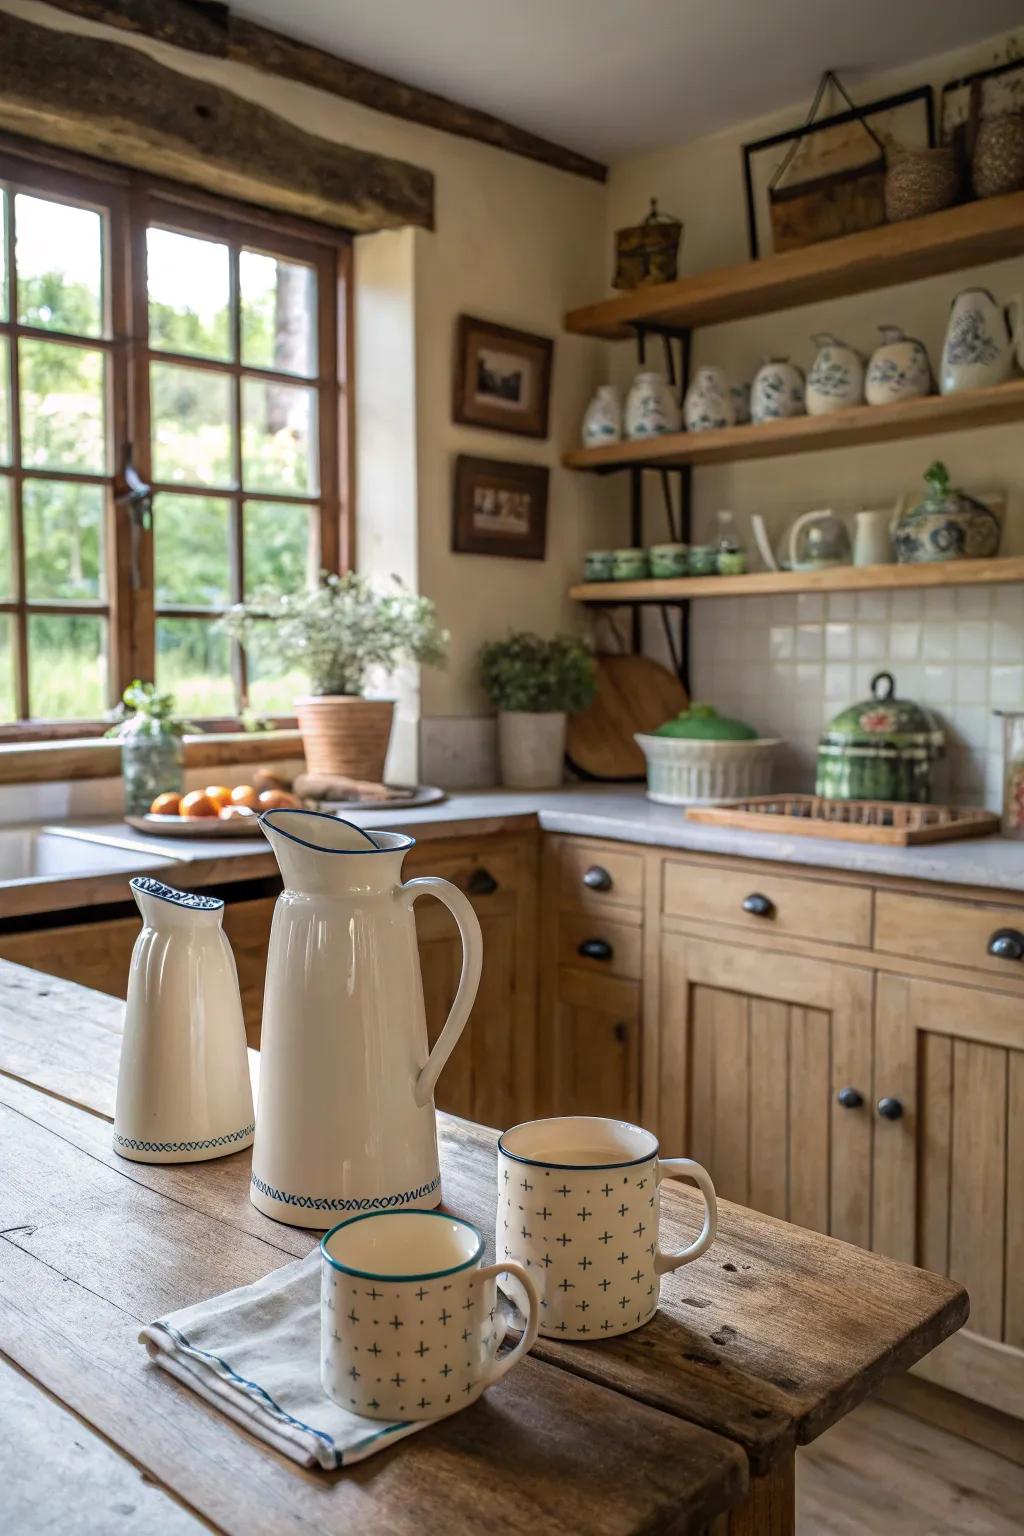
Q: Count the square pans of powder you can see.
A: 0